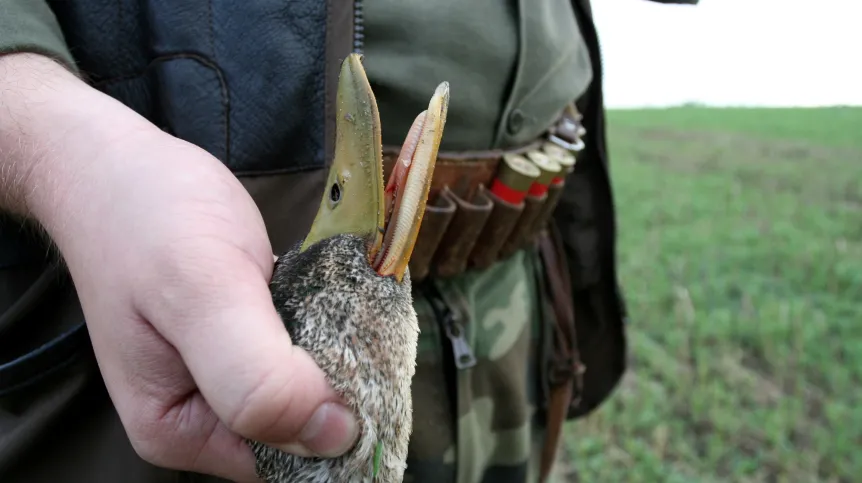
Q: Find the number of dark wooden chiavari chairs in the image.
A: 0